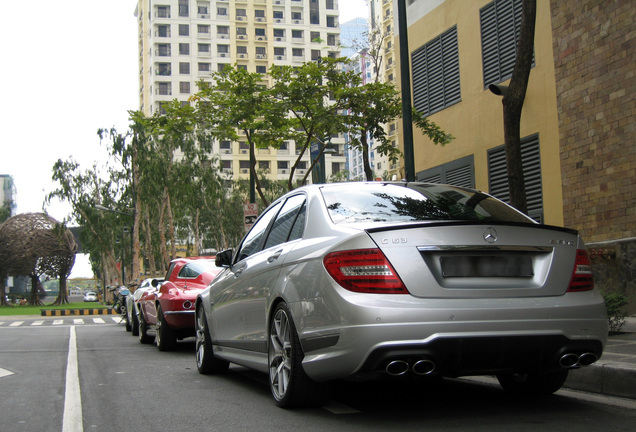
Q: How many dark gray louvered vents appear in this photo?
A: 4